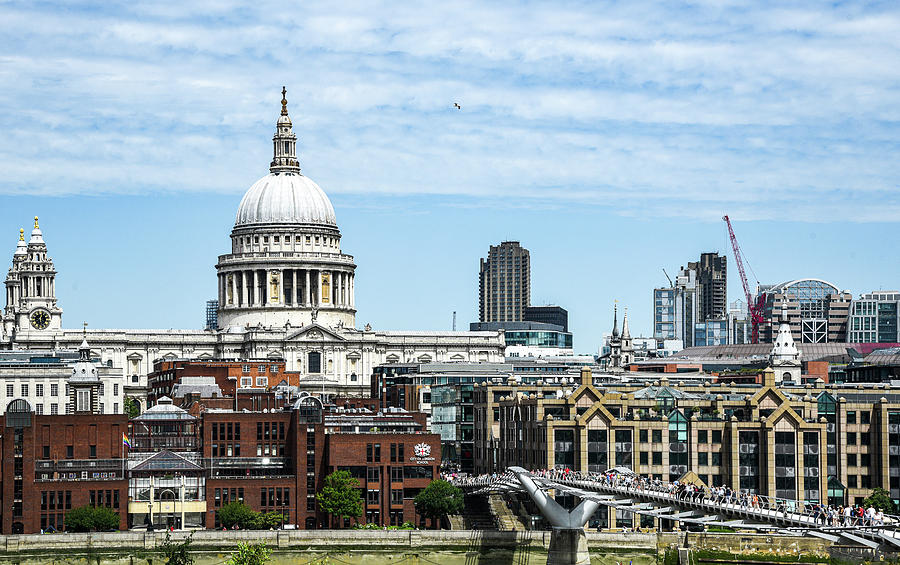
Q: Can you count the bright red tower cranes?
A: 1